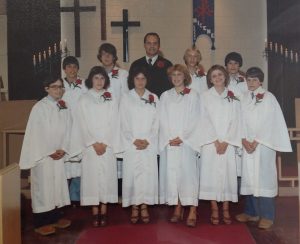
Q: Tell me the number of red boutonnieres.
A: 11